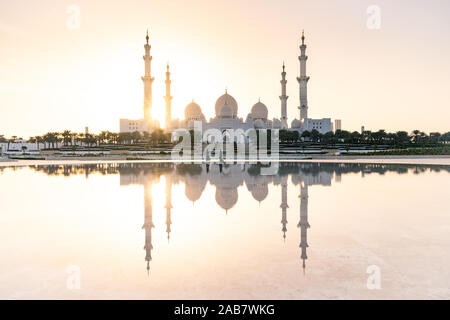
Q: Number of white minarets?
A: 4